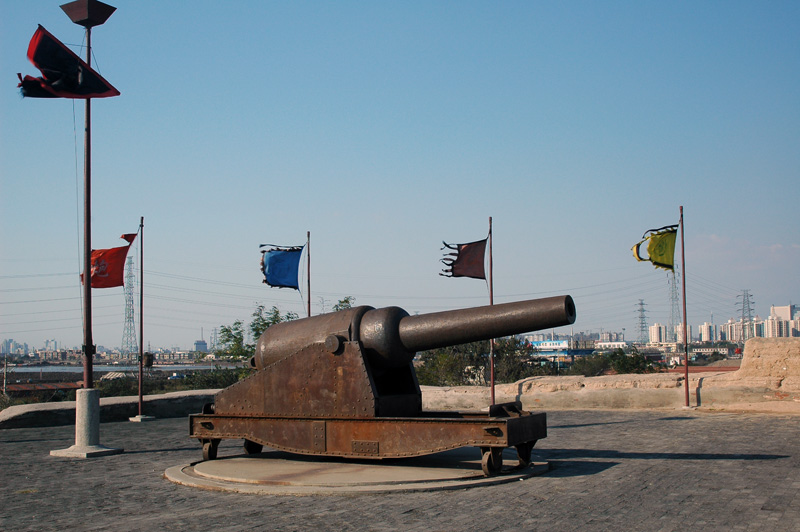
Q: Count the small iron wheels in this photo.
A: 4